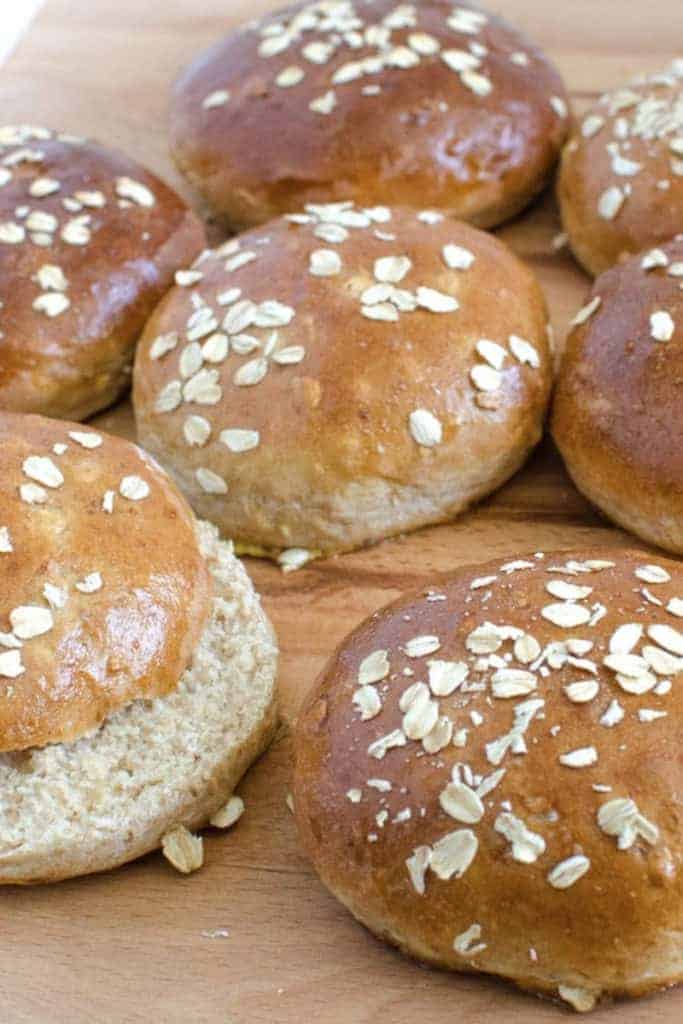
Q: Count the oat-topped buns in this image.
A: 7